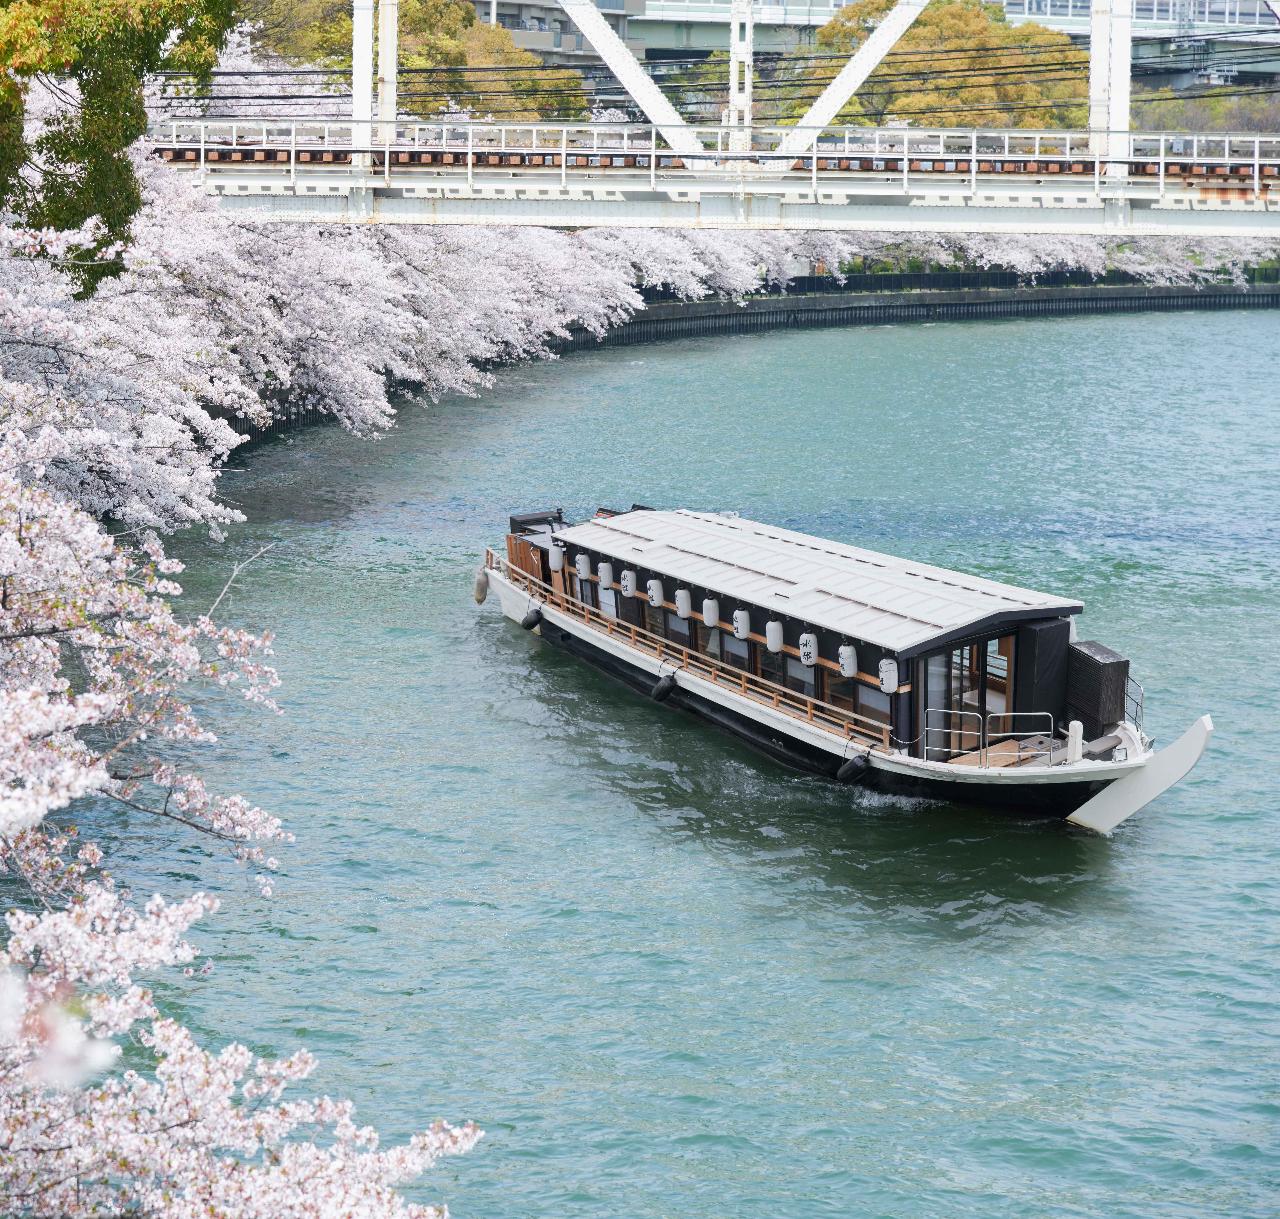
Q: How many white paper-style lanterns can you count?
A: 12